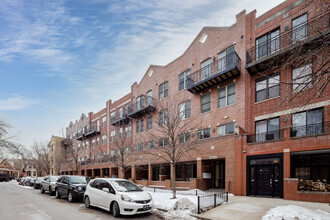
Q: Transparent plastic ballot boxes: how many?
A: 0